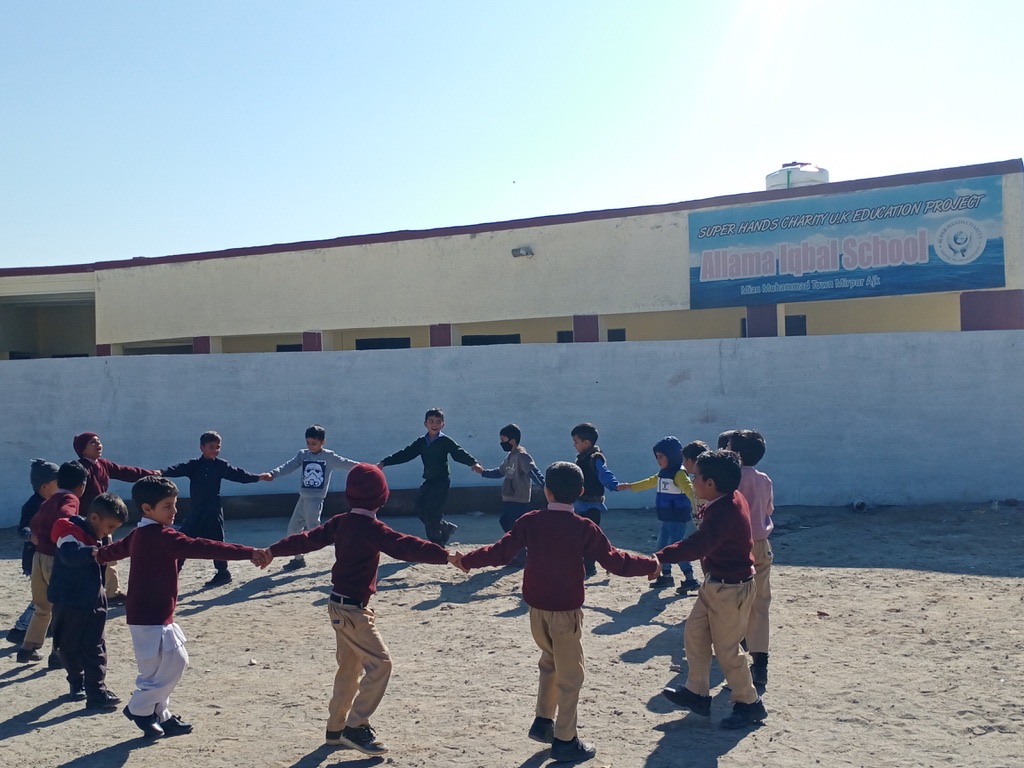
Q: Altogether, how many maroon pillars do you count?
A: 7